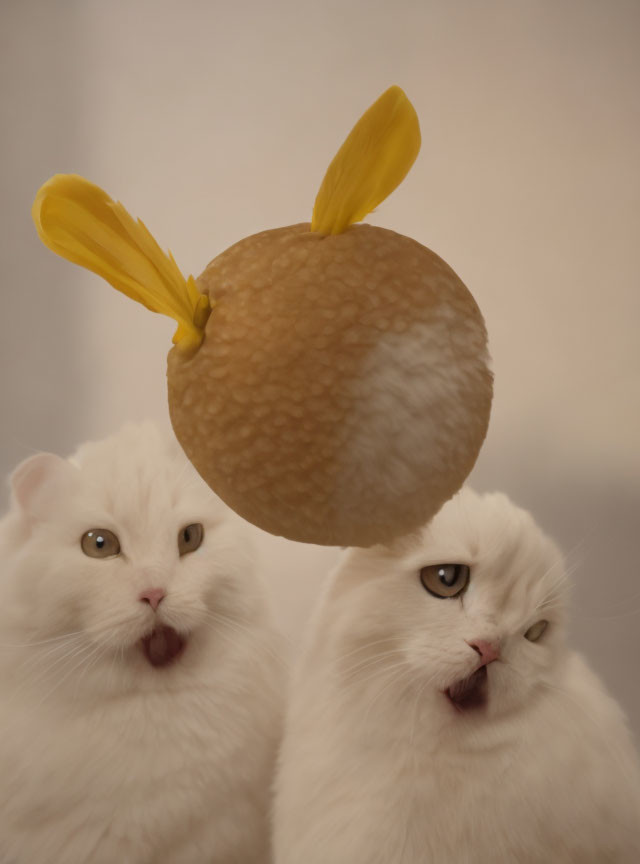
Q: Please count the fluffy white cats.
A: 2